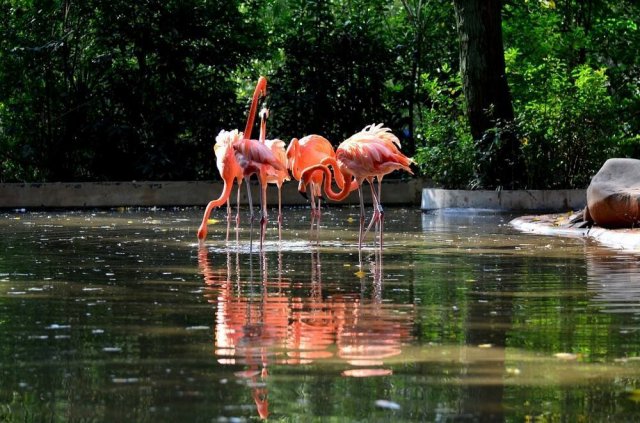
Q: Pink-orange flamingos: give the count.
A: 6